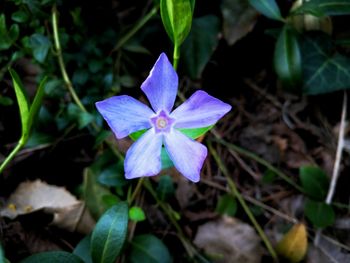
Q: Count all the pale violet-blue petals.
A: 5